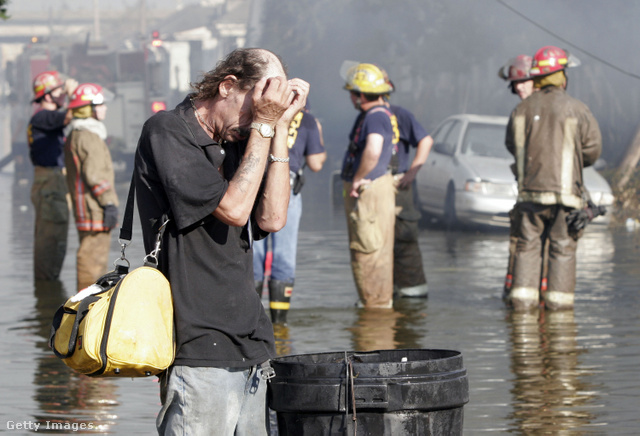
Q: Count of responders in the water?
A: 7